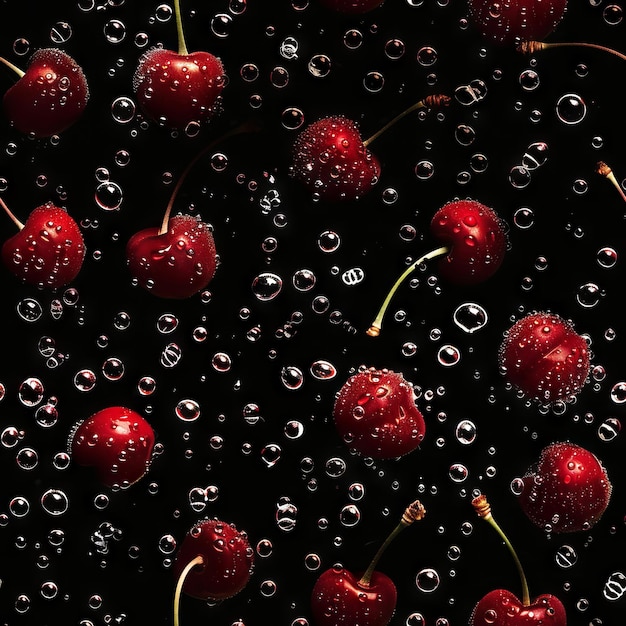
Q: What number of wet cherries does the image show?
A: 15